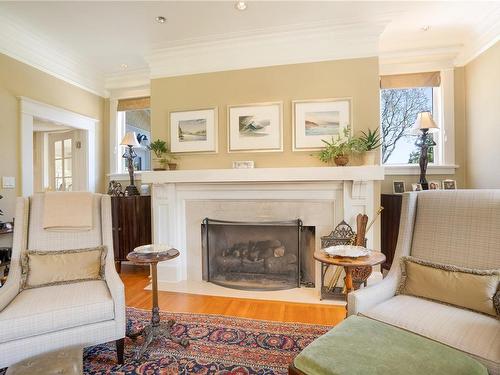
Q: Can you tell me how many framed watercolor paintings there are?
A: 3